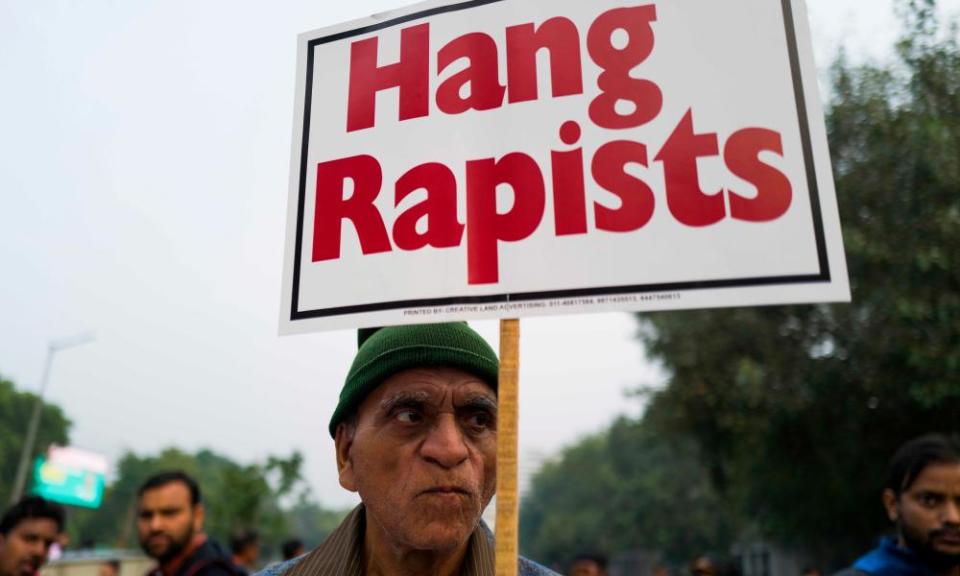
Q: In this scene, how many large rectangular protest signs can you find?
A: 1